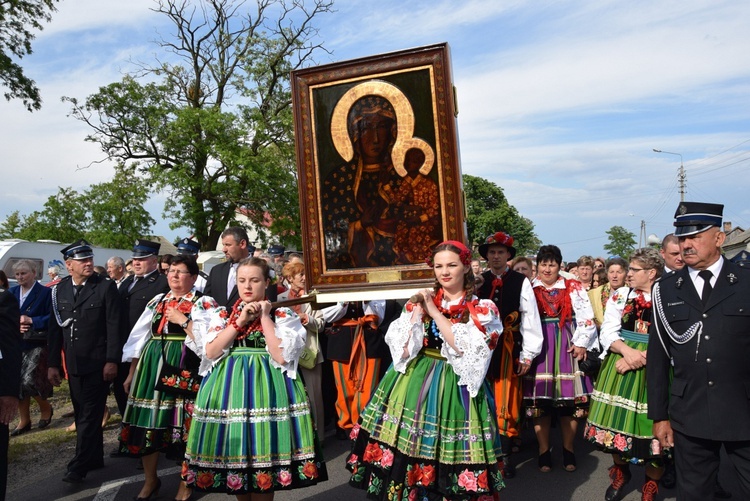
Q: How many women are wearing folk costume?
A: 5